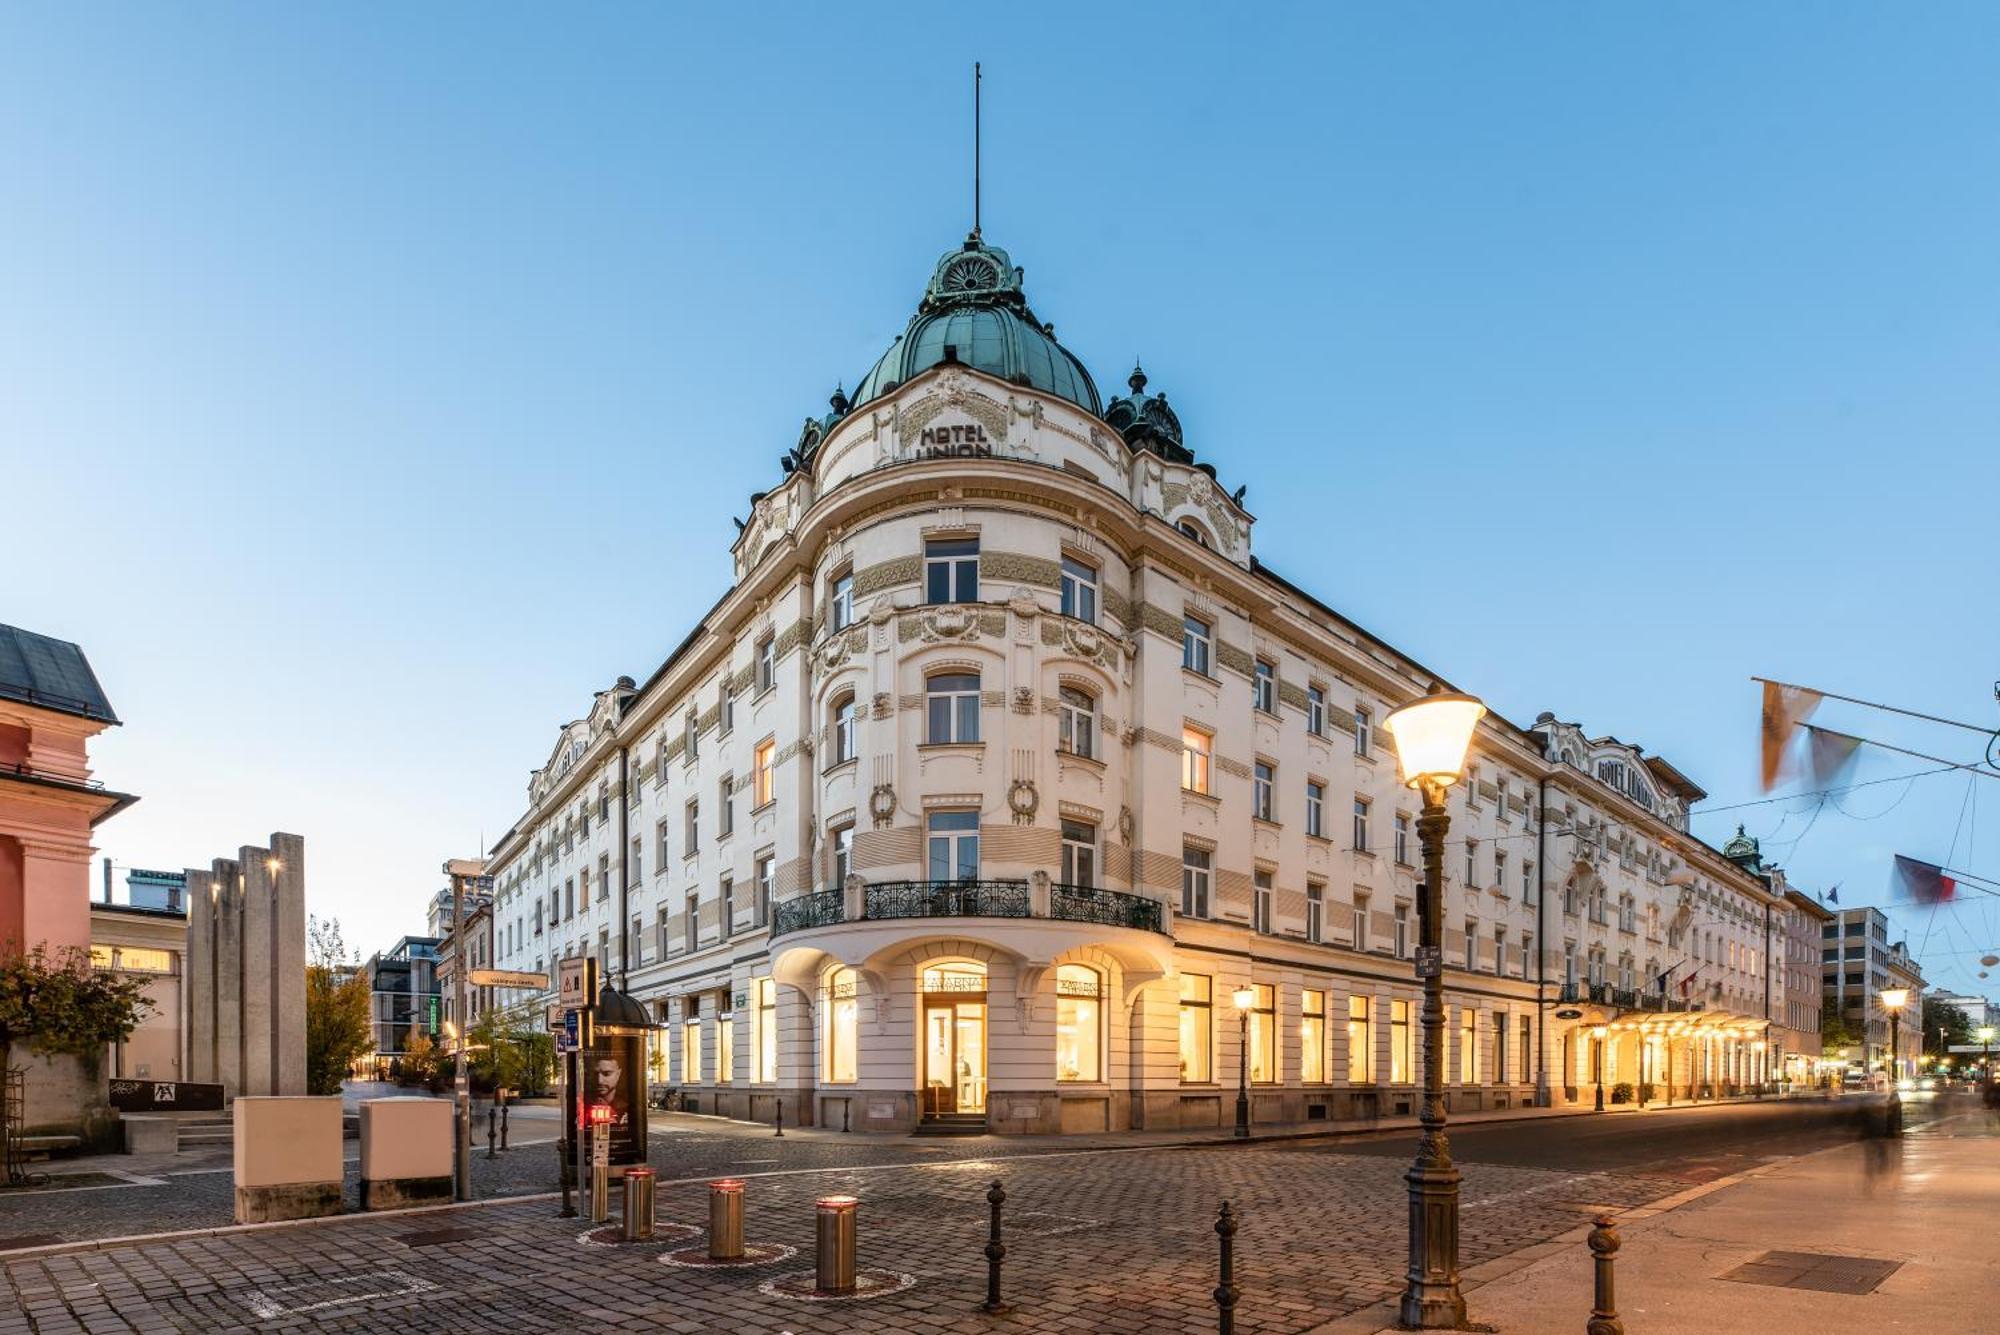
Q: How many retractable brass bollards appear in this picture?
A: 3